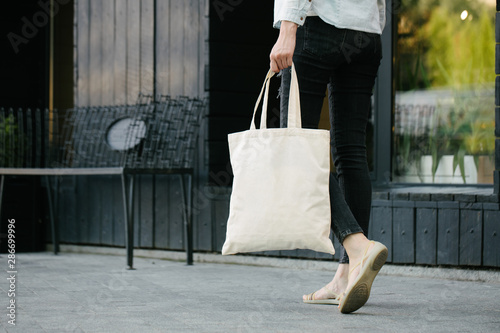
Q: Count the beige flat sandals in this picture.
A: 2